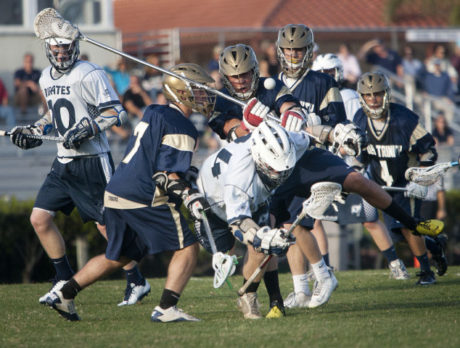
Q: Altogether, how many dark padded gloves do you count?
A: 2